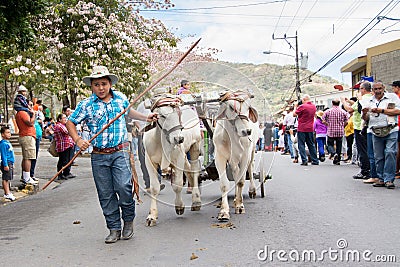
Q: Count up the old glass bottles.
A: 0